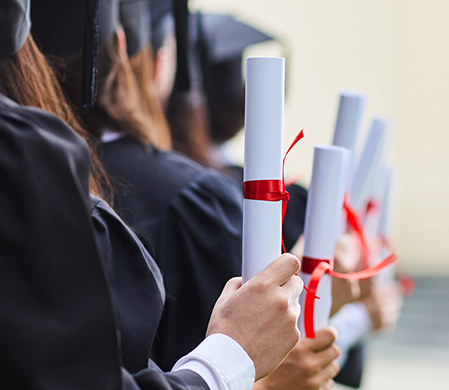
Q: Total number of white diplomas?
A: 5